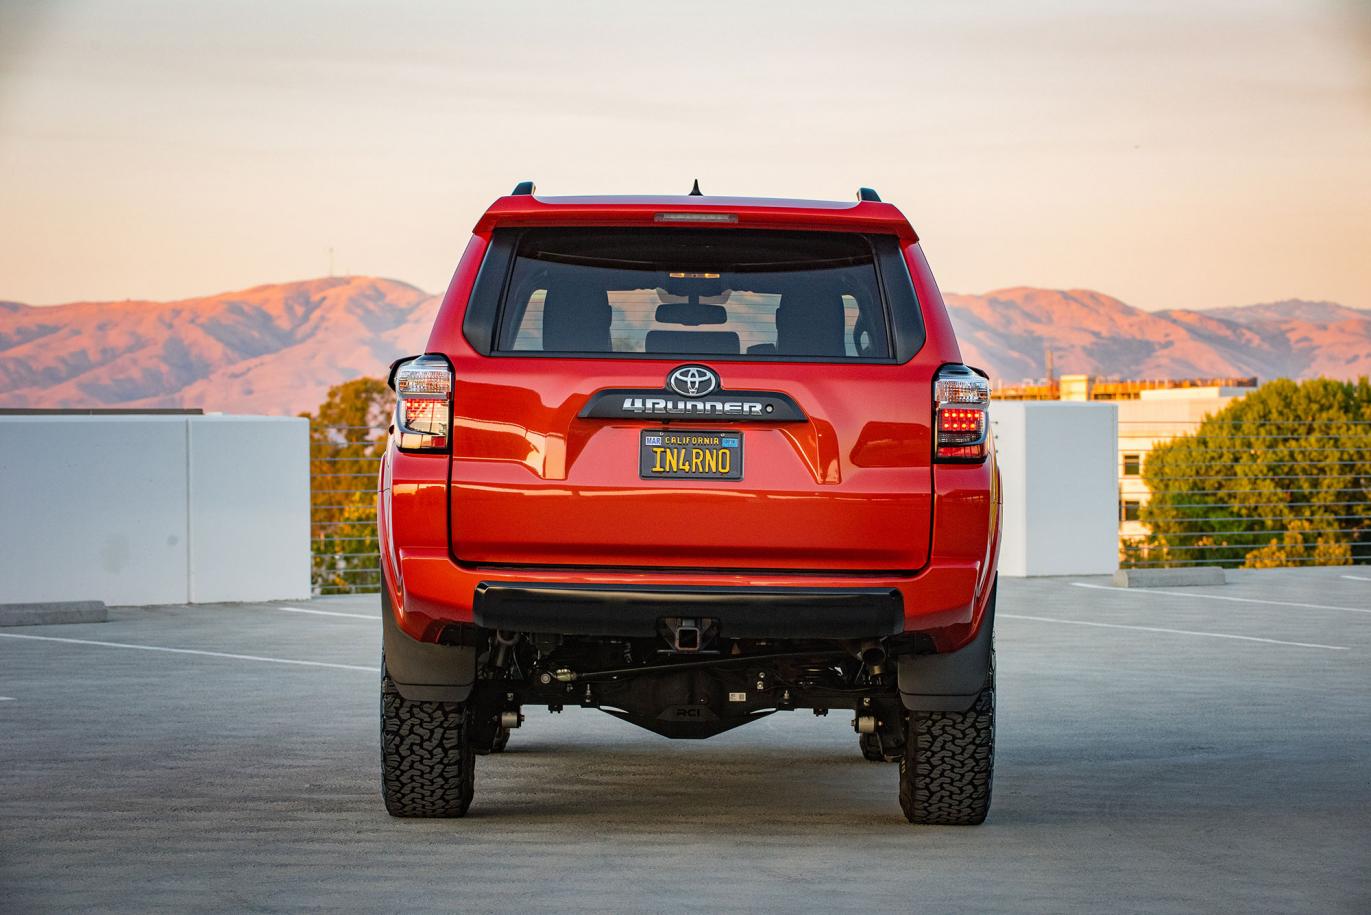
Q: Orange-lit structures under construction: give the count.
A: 1